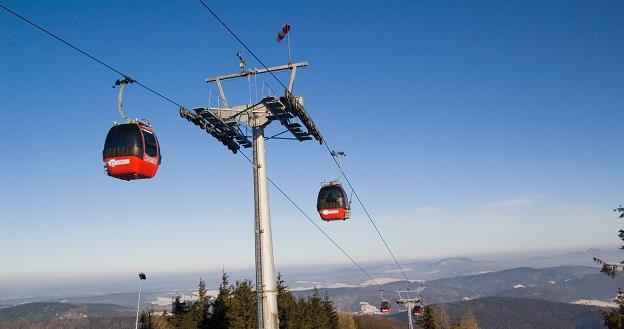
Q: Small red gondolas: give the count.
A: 4